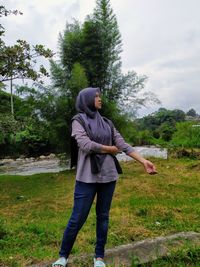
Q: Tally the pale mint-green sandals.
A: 2